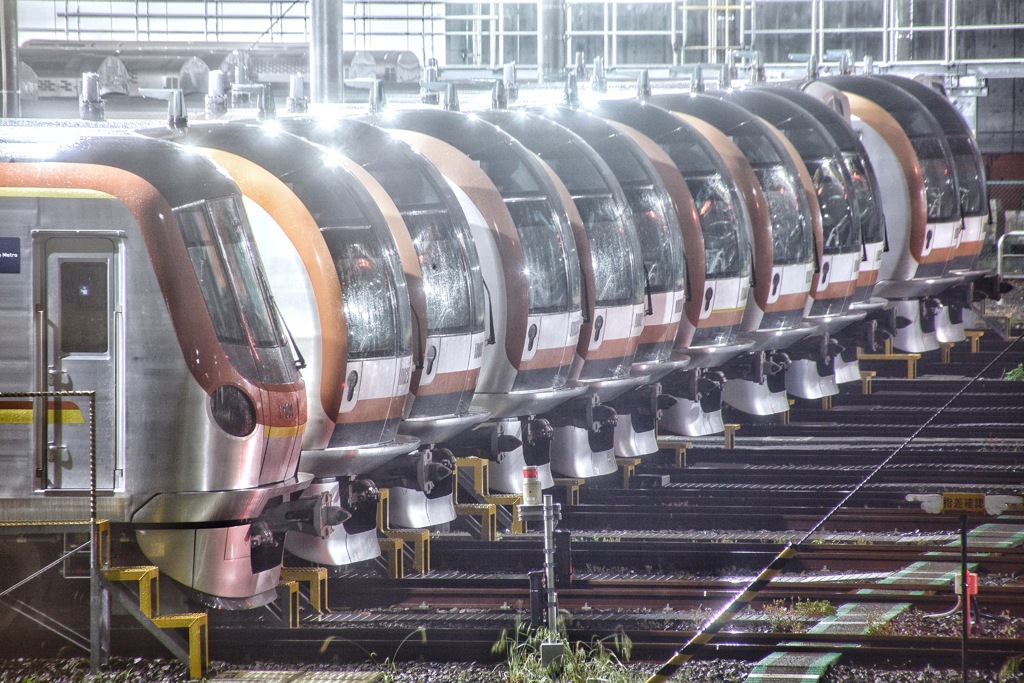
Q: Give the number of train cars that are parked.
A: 12